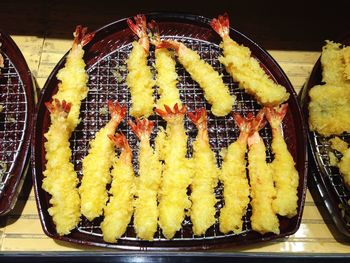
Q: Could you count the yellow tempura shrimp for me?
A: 14